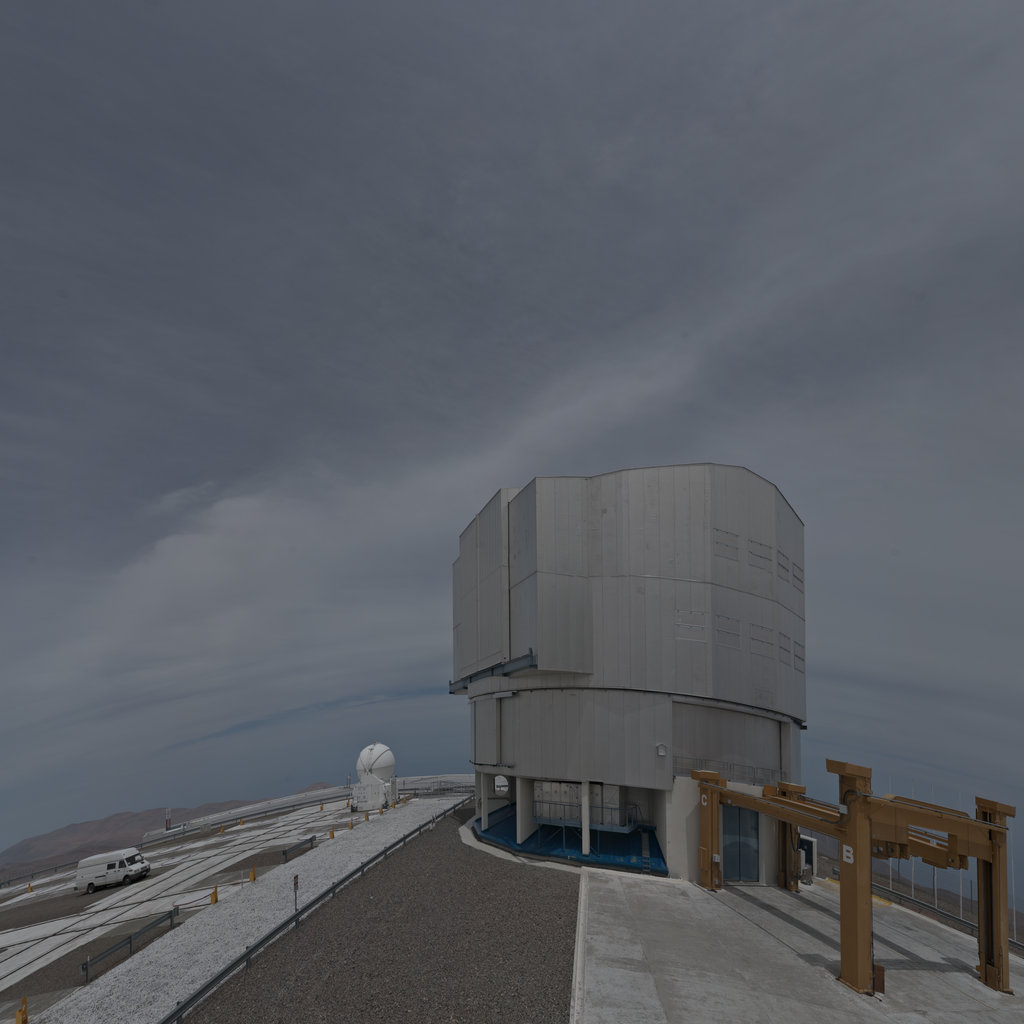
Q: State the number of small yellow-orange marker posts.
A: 14